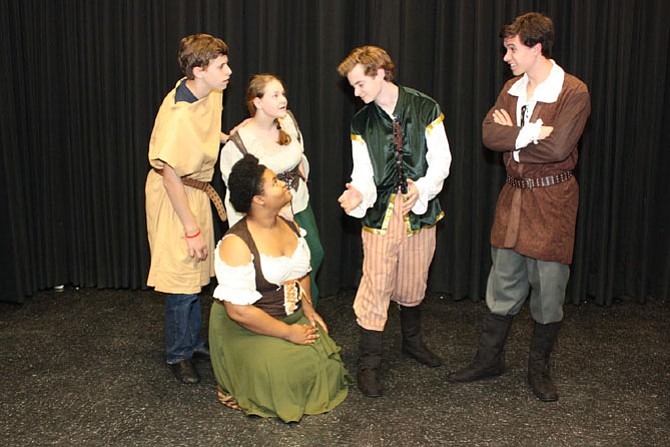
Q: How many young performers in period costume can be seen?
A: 5